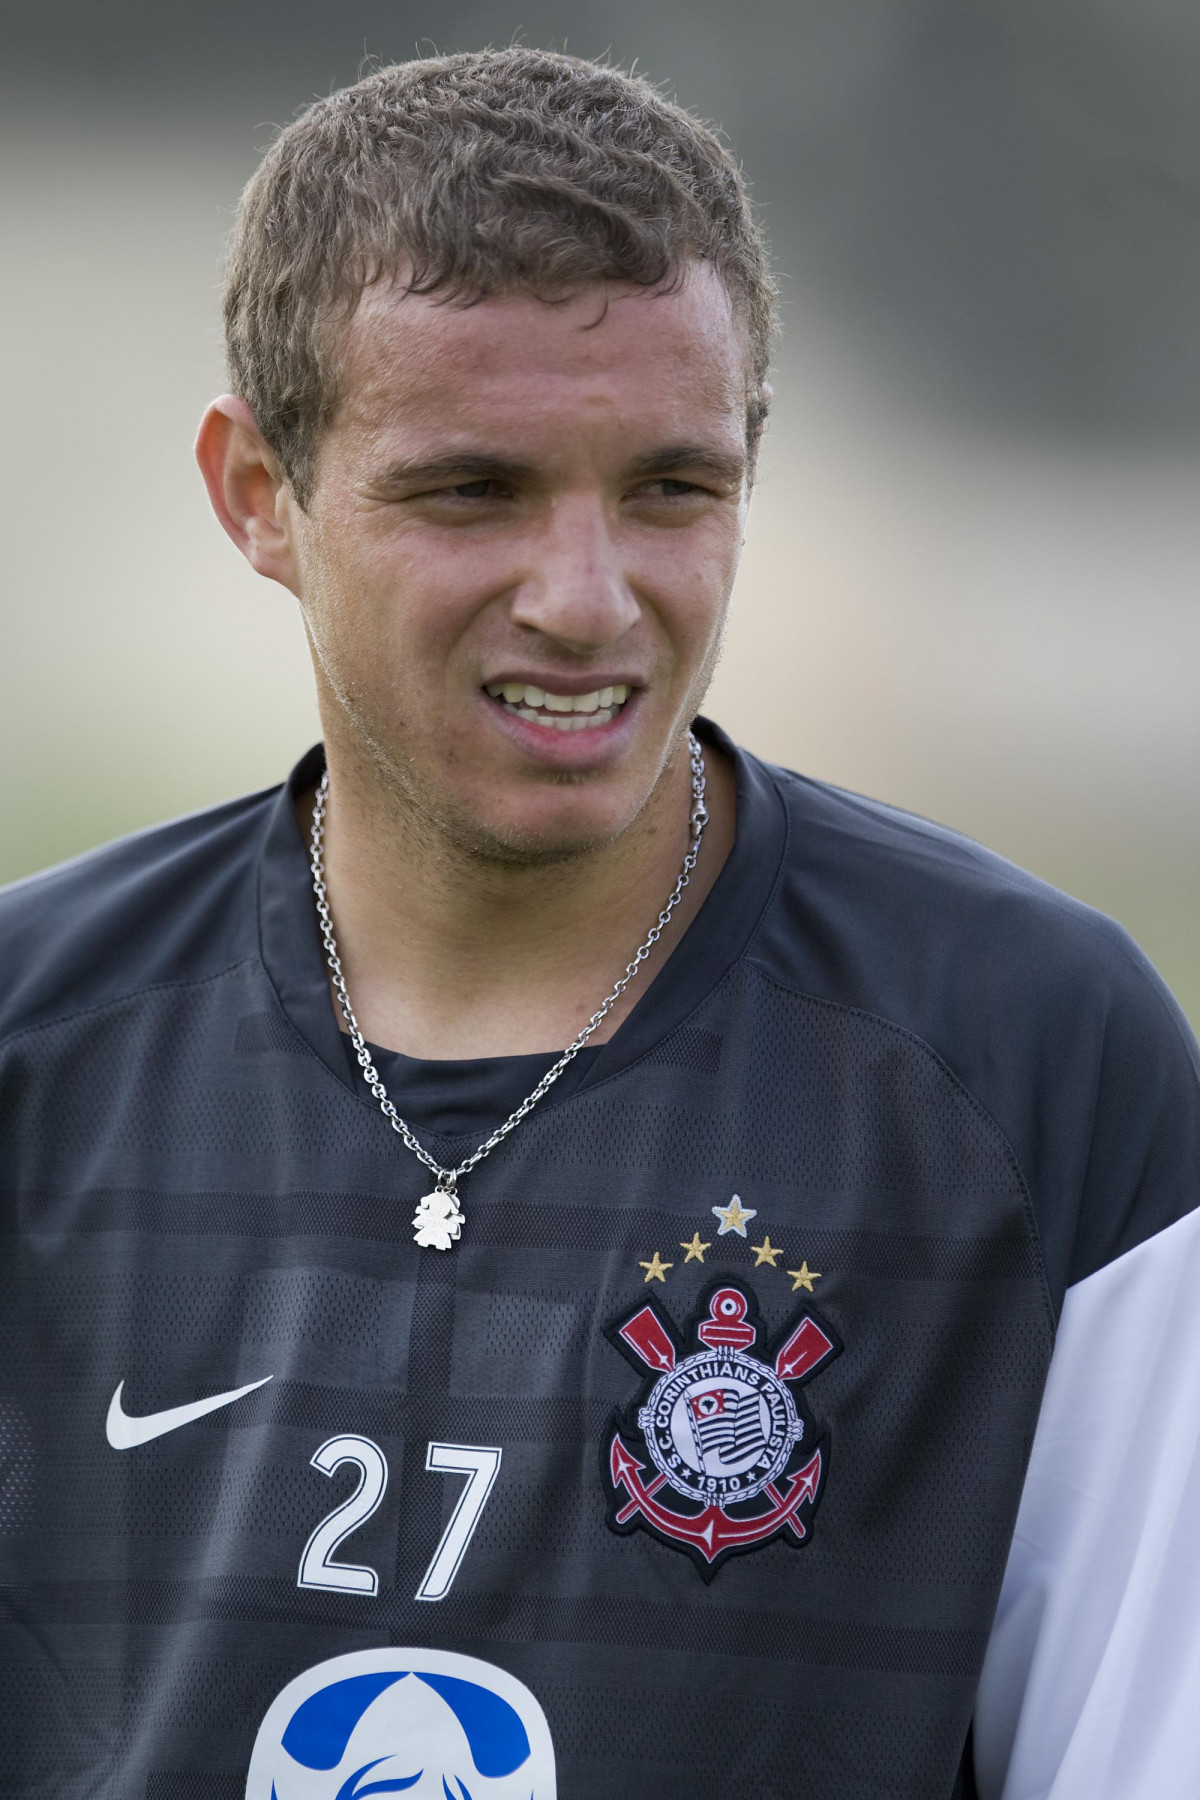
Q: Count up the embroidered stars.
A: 5